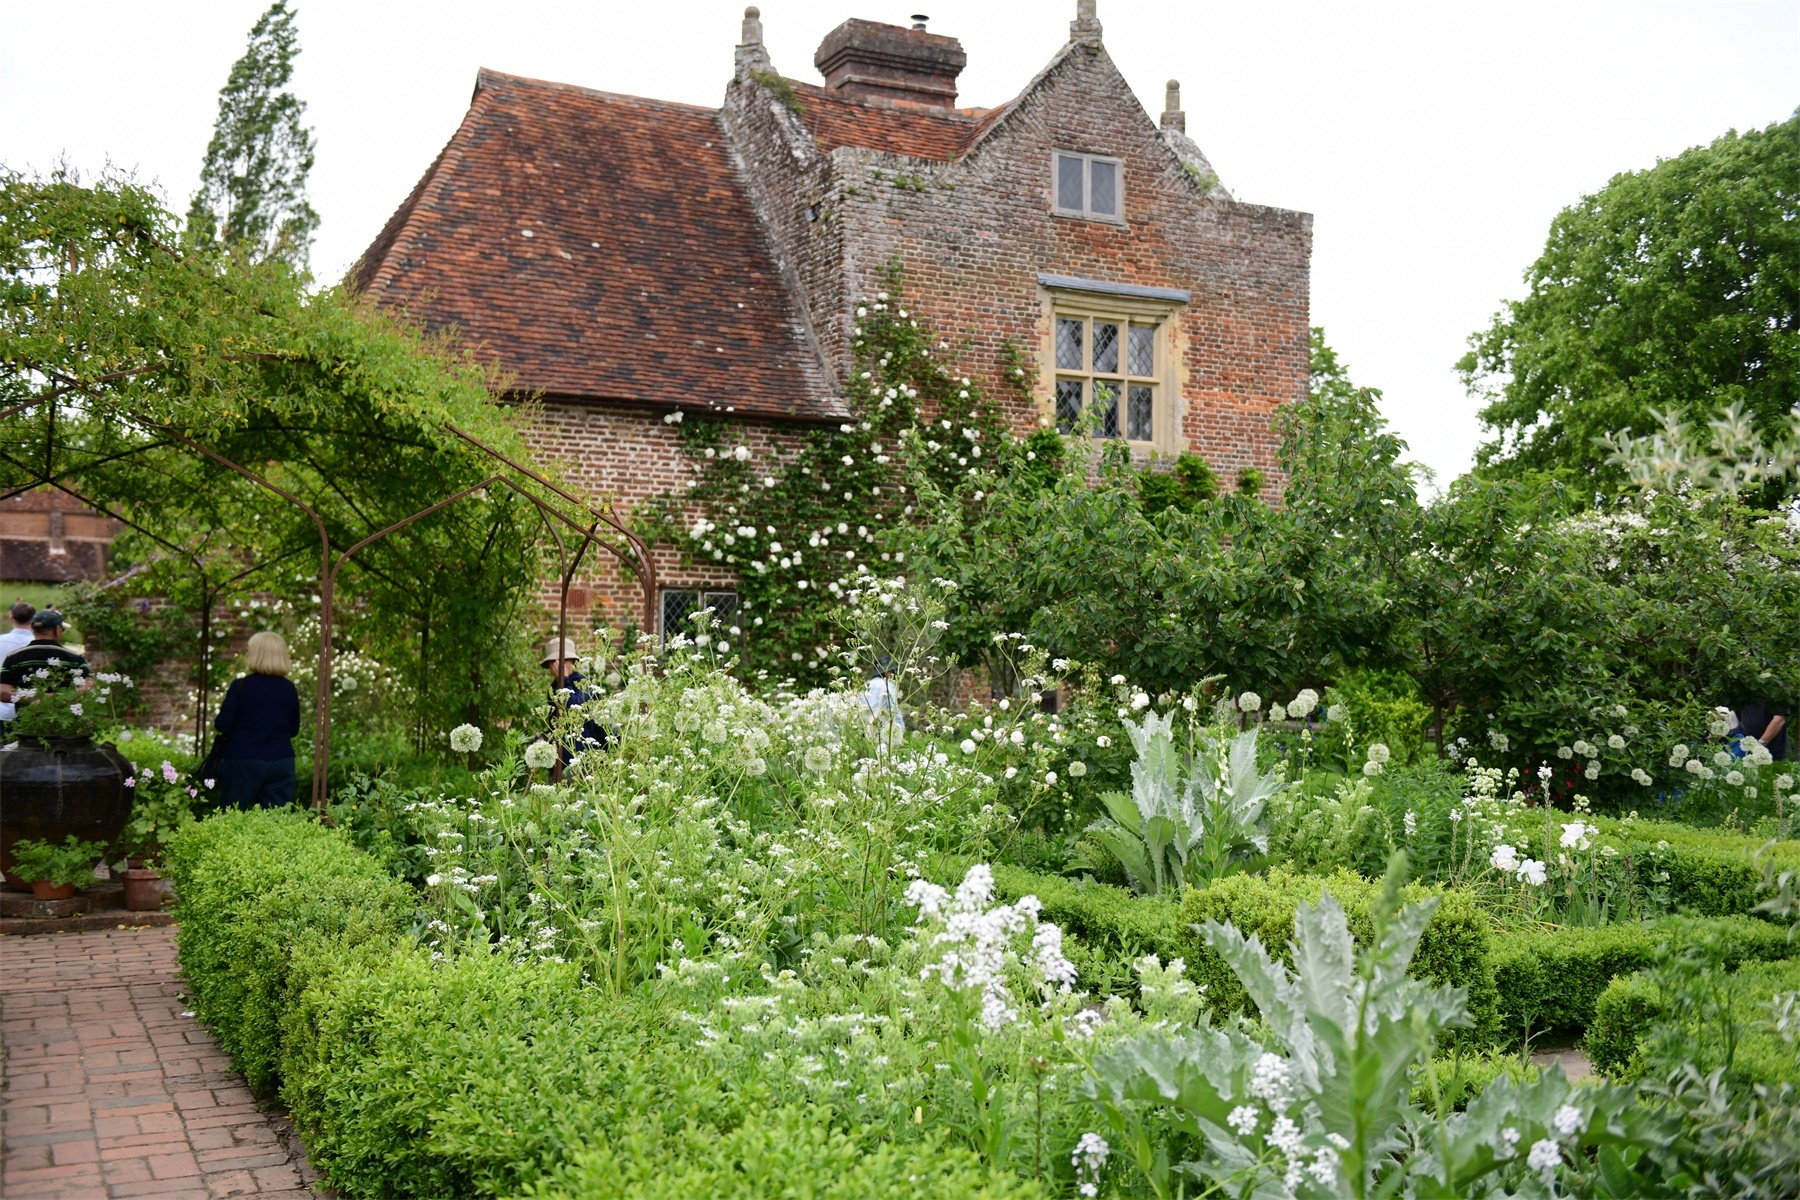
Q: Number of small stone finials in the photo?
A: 3